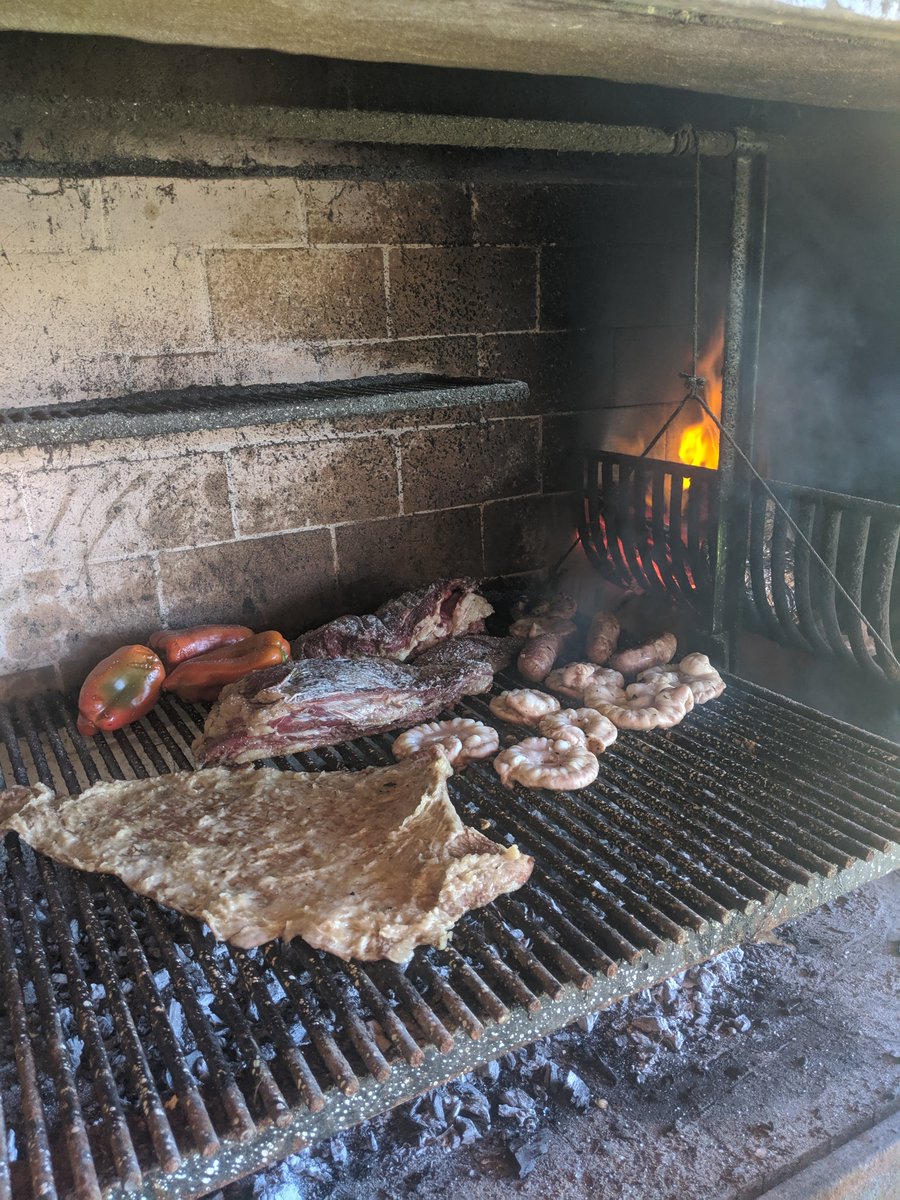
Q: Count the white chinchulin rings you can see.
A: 7